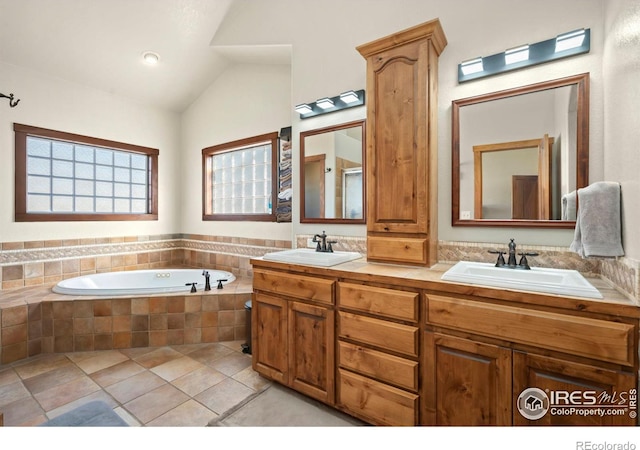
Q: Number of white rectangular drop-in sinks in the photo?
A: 2